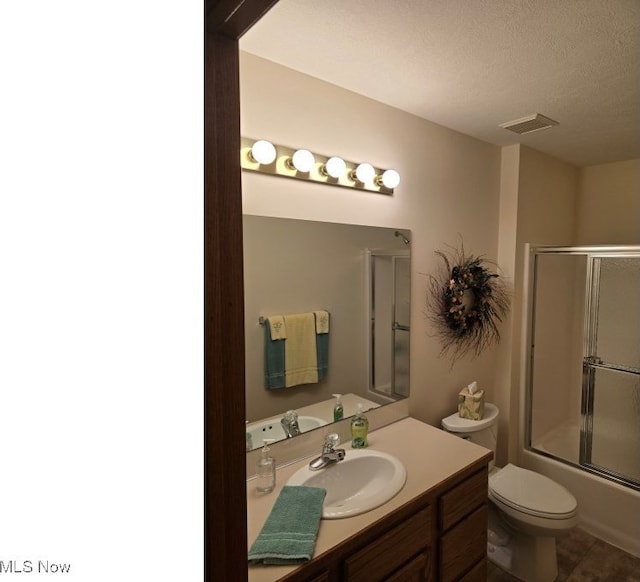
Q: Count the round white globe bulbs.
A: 5